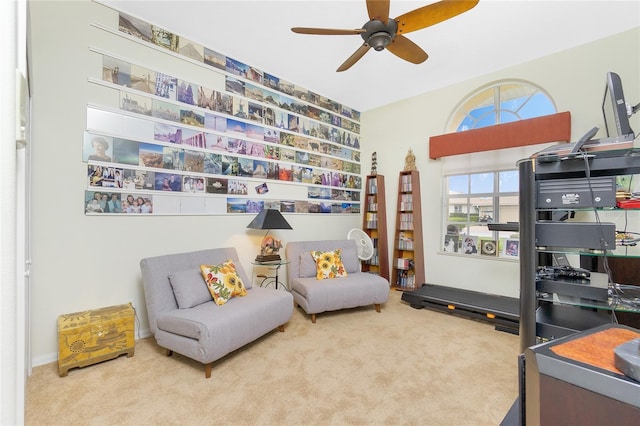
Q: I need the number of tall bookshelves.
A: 2